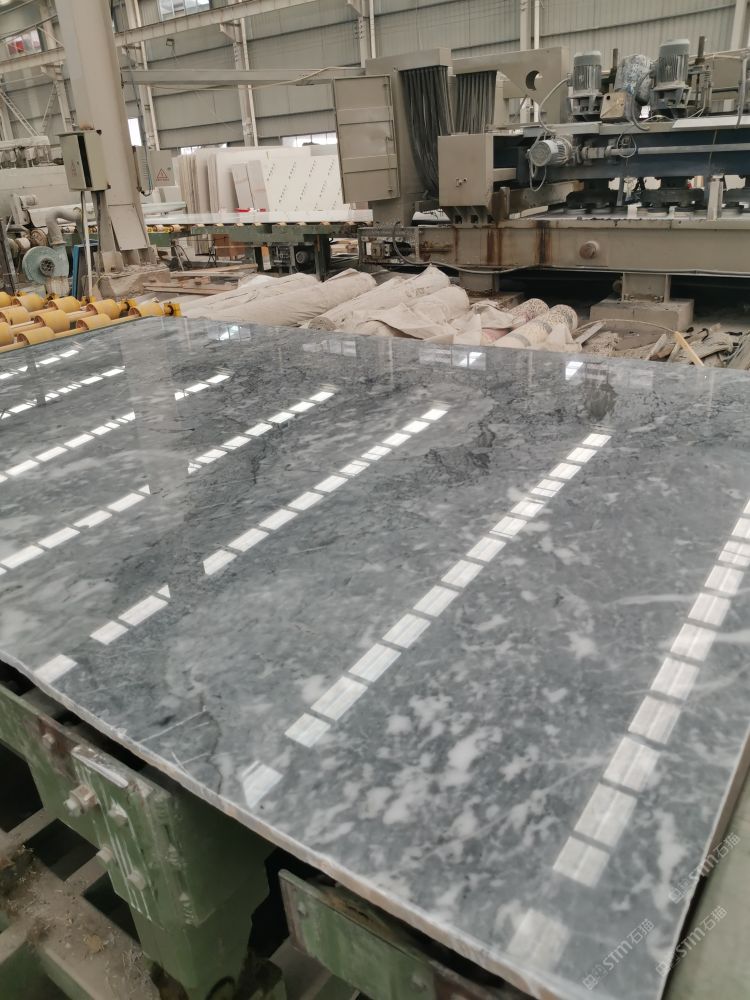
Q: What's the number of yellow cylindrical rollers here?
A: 10